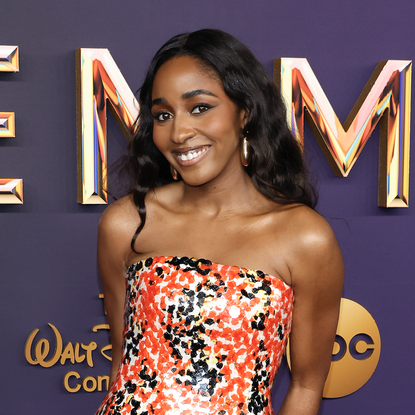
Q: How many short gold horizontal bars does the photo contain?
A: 3